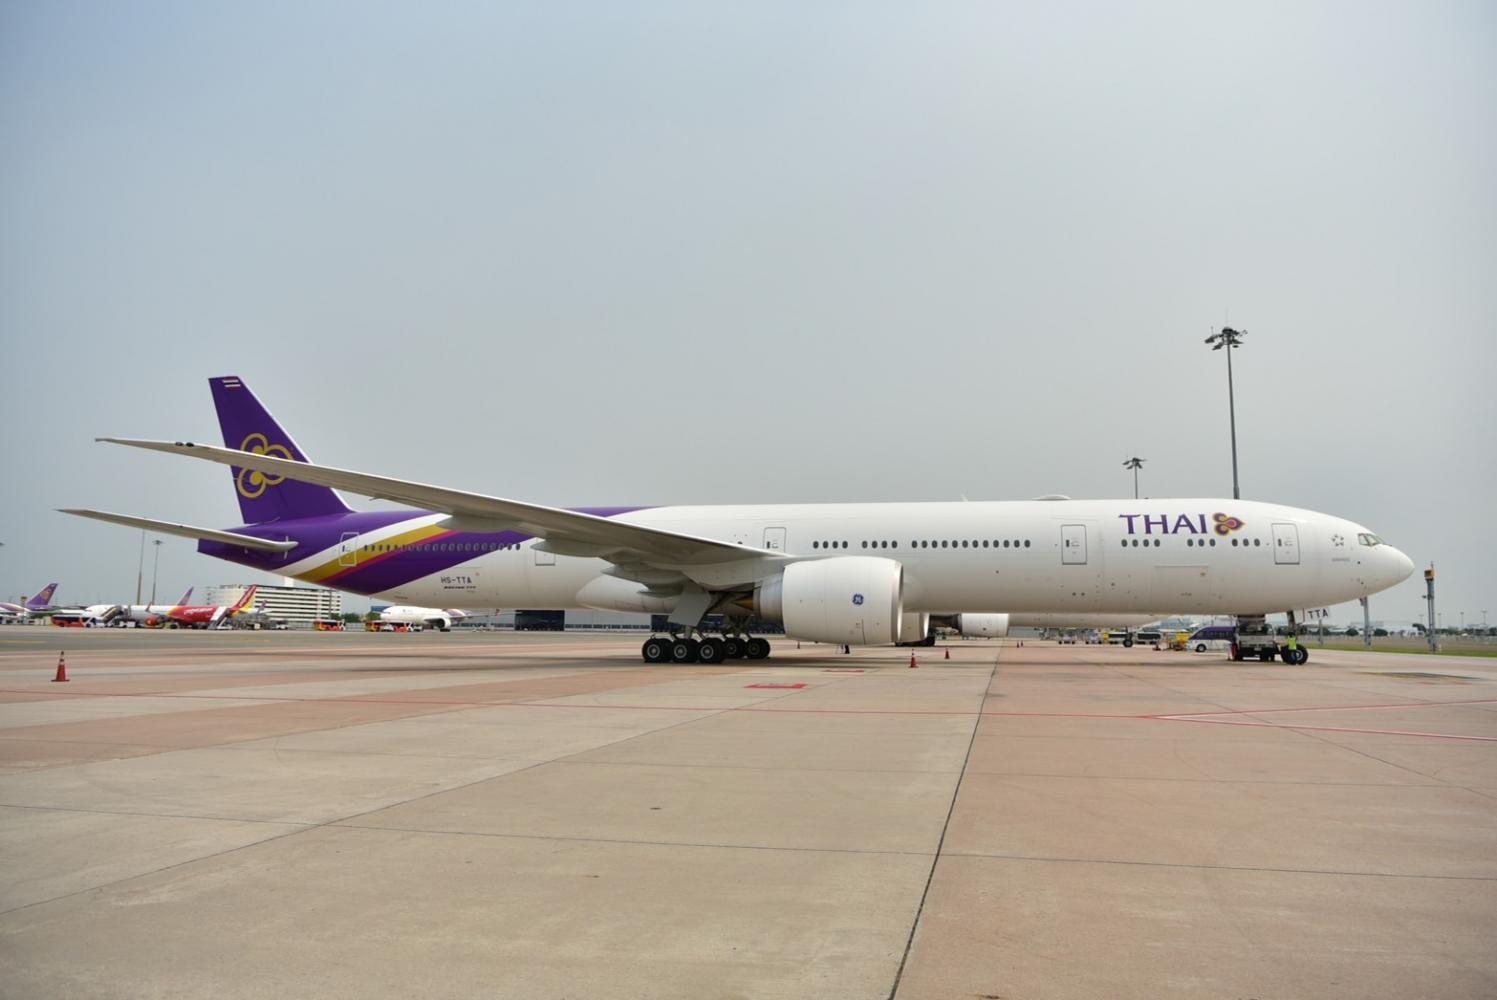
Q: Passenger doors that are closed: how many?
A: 5